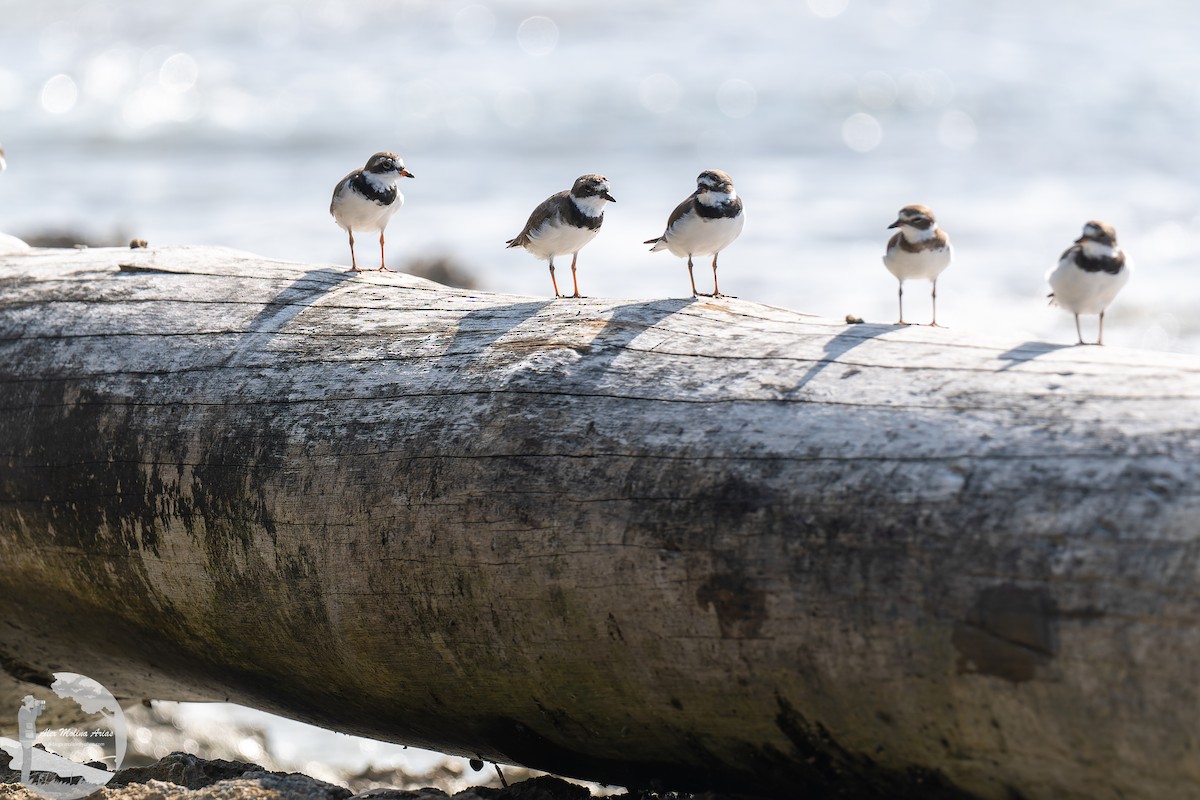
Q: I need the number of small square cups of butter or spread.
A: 0